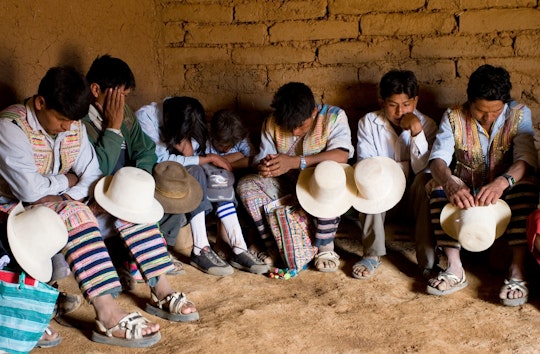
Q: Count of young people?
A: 7